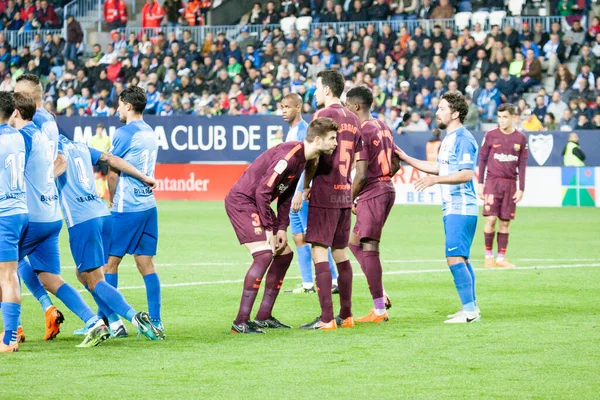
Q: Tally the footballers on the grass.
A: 11